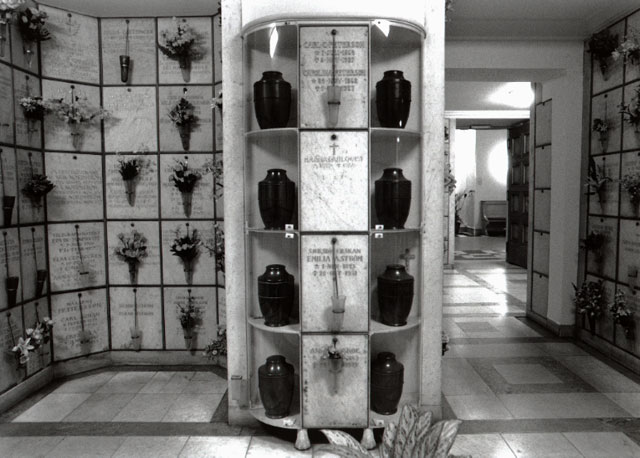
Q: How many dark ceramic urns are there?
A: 8